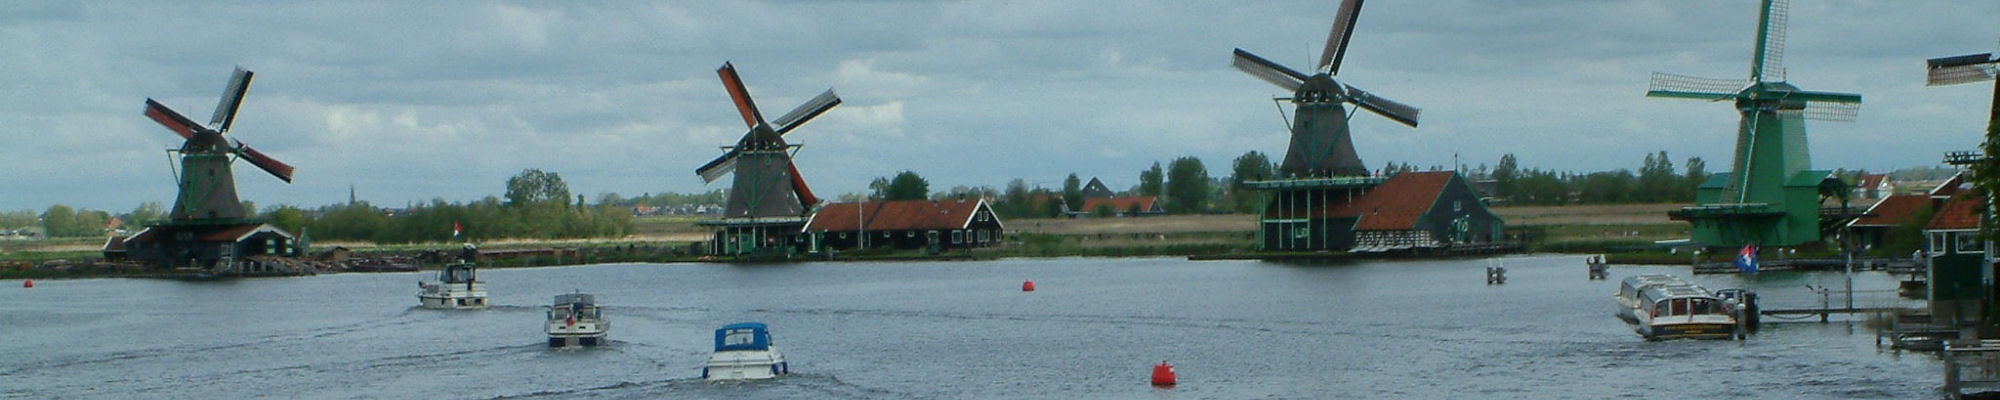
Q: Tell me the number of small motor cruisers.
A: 3